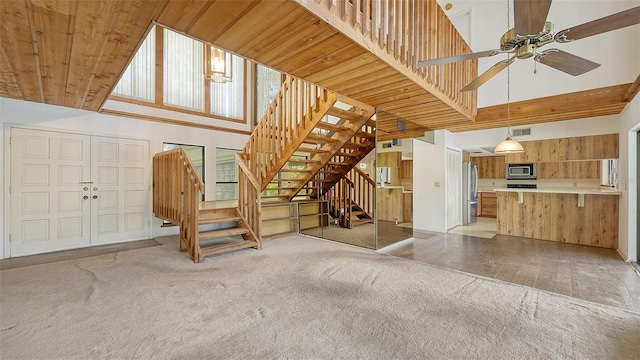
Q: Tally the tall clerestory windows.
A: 4